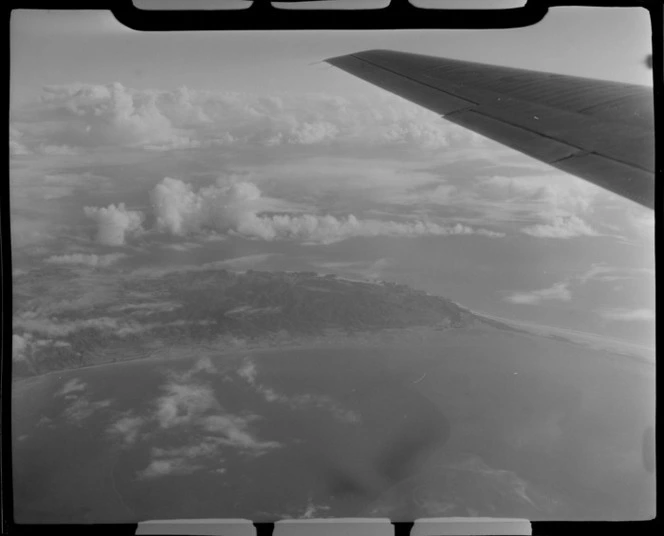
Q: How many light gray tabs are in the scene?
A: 6